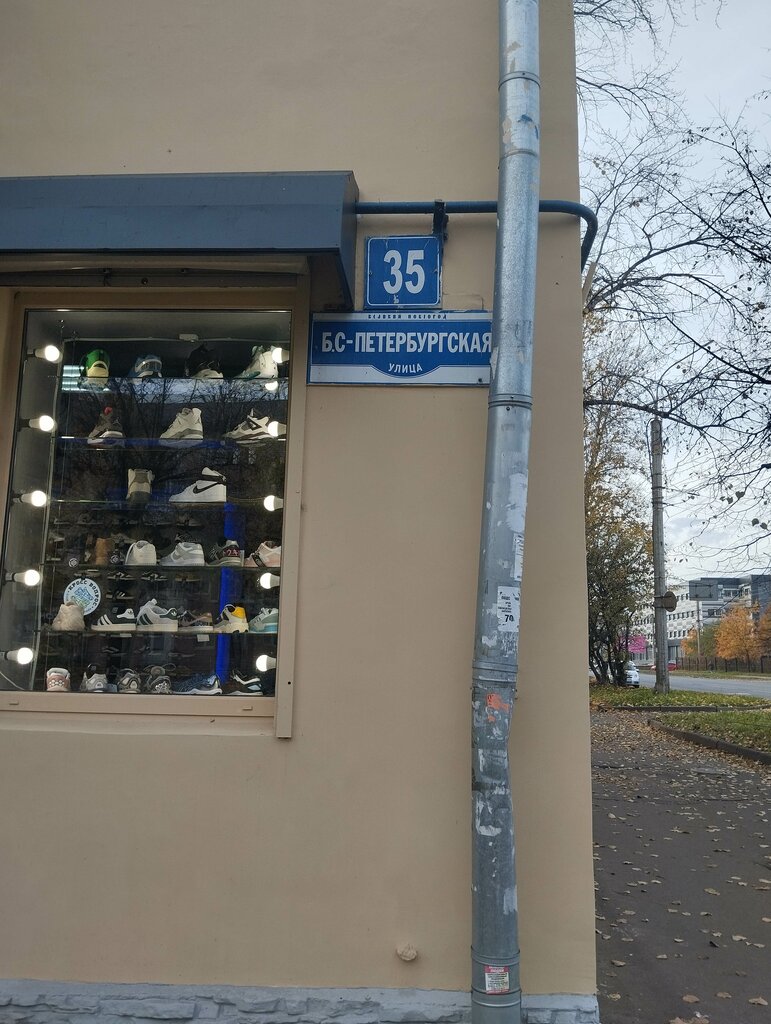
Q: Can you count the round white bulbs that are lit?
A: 10